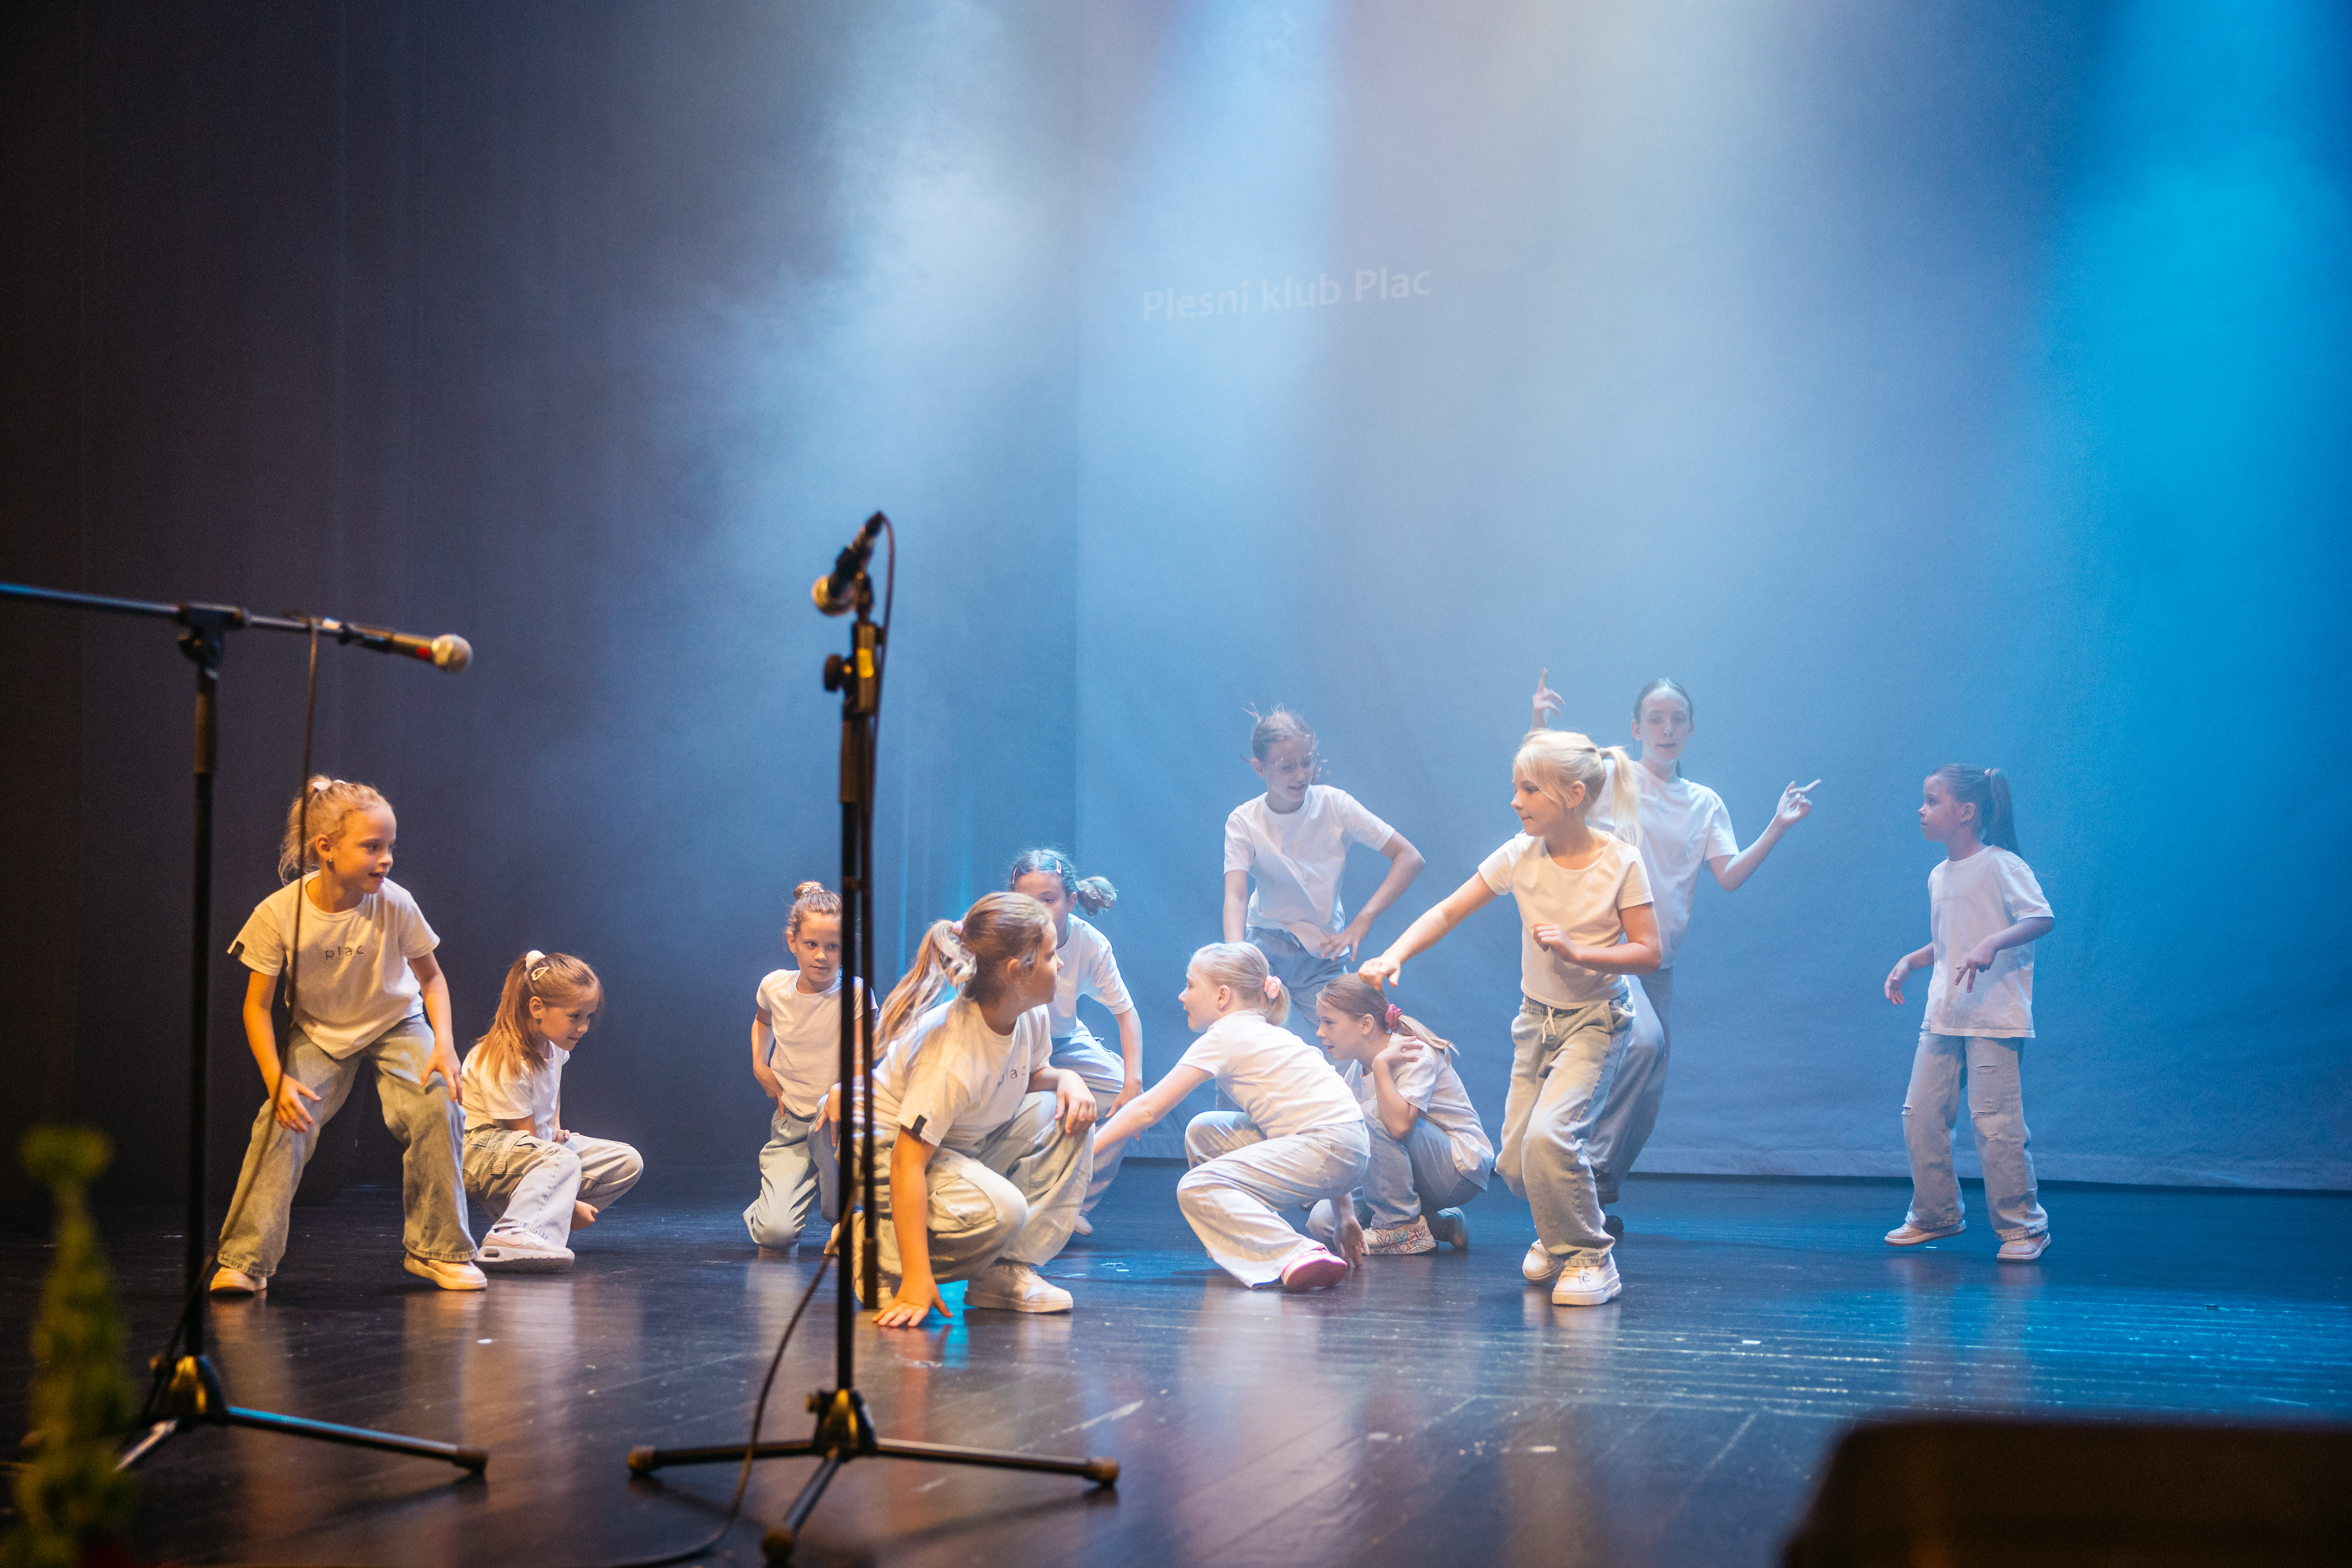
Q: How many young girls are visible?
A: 11